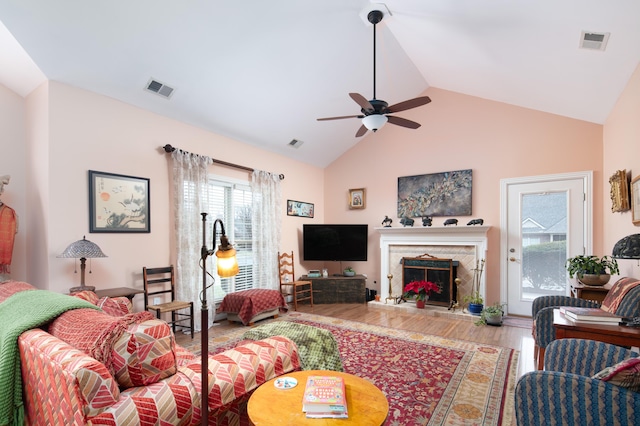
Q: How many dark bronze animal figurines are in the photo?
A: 5